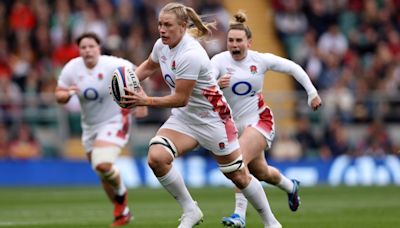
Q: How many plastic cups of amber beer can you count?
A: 0